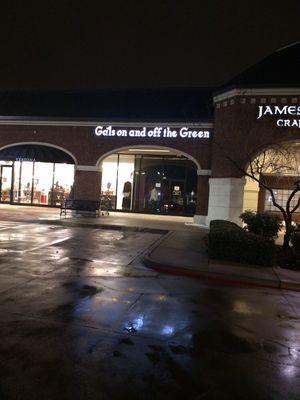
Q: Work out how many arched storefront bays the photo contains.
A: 3